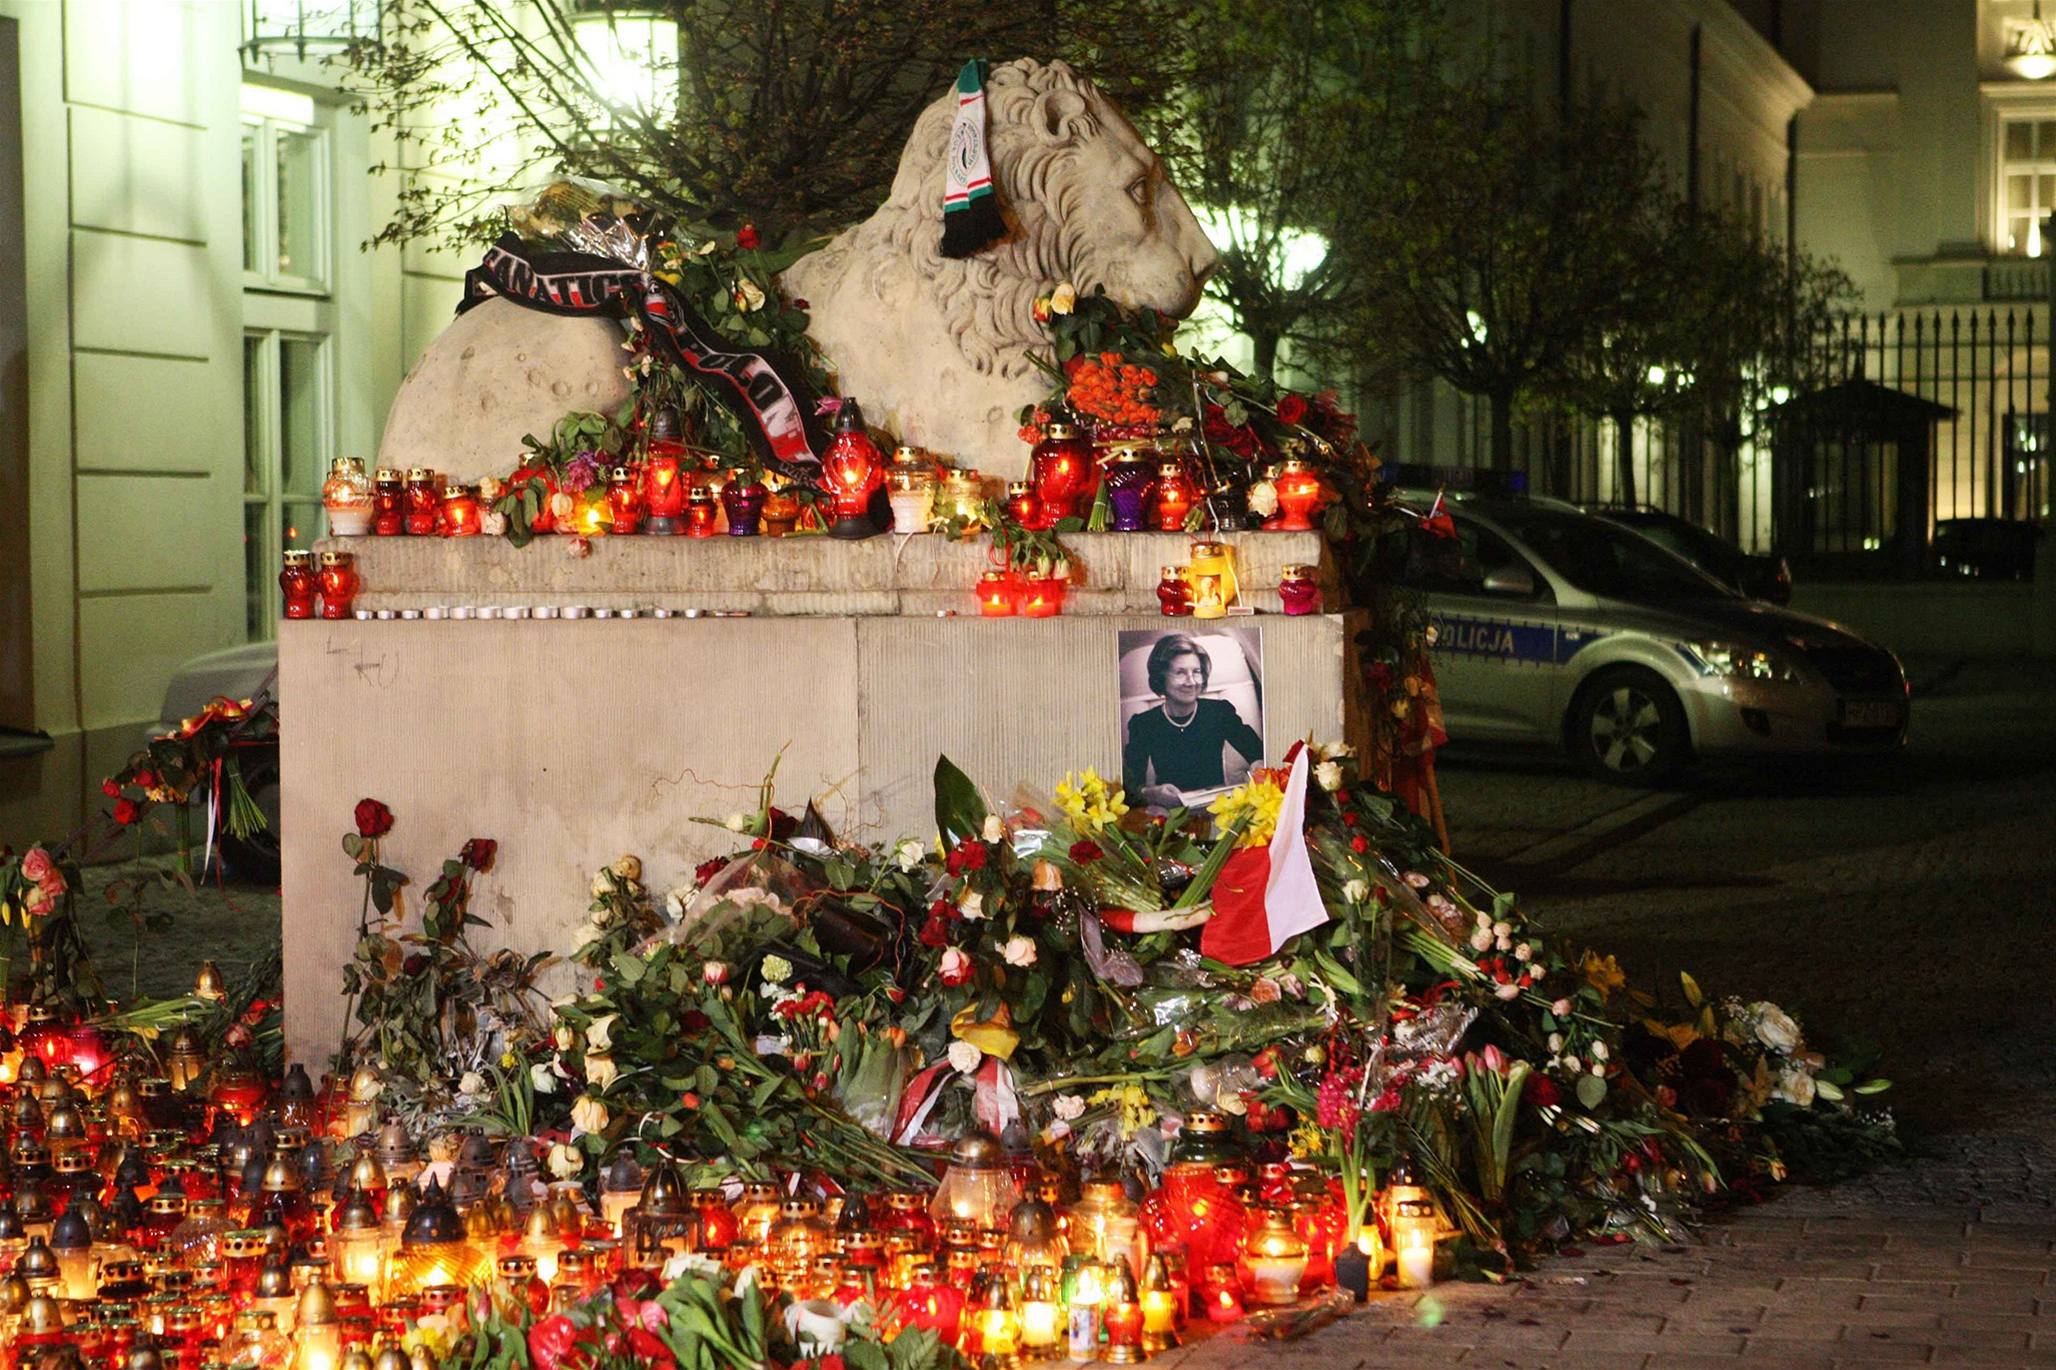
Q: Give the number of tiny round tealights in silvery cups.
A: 13